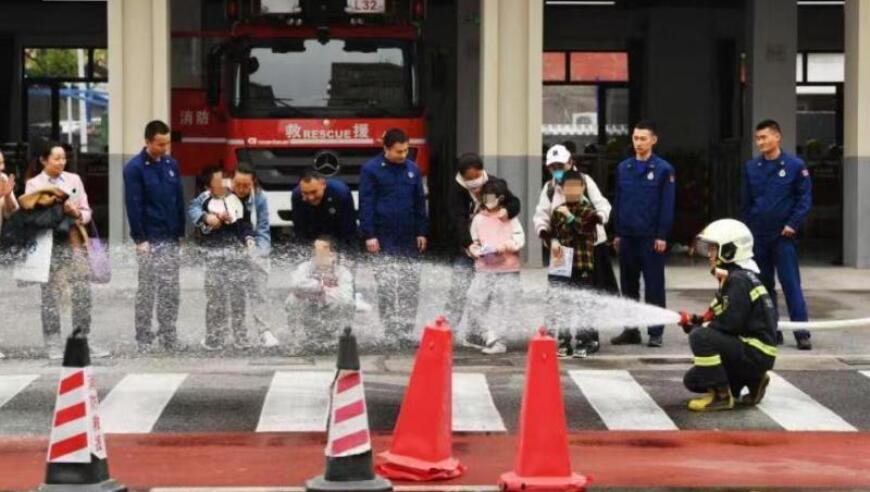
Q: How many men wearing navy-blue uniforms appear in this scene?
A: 5